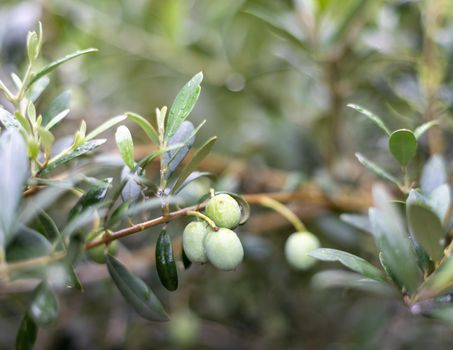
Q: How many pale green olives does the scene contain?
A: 4